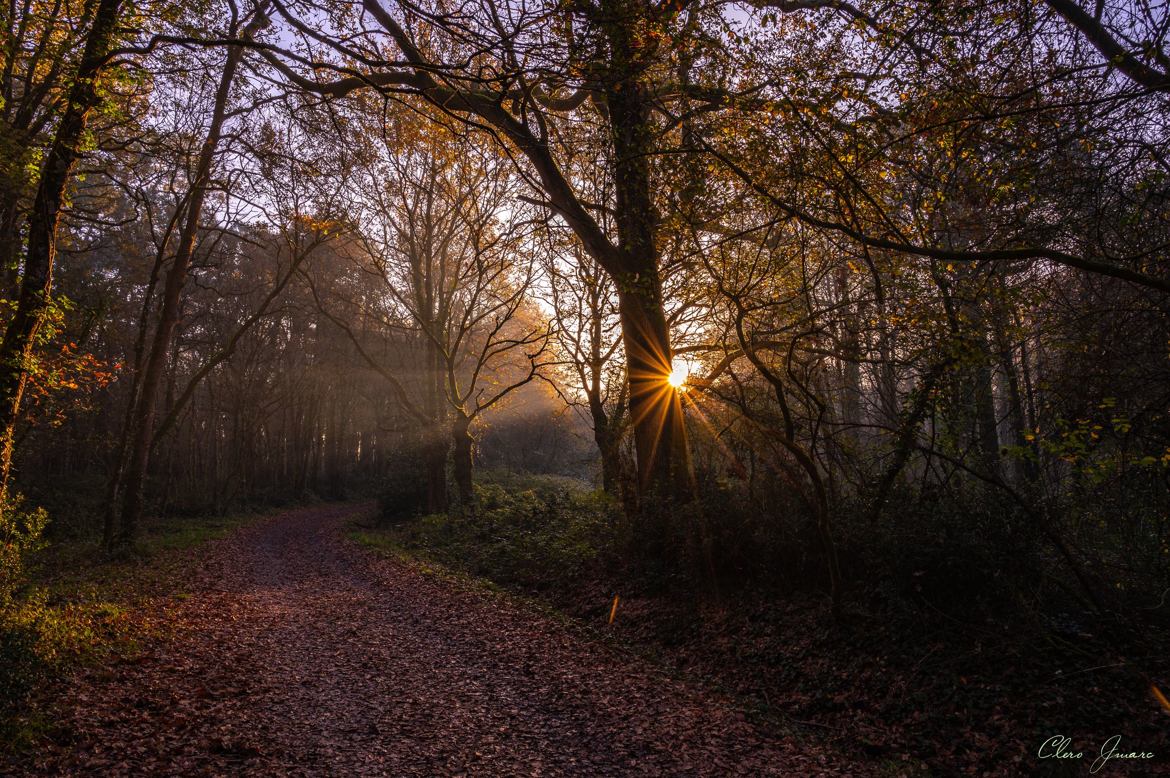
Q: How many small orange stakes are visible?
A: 2